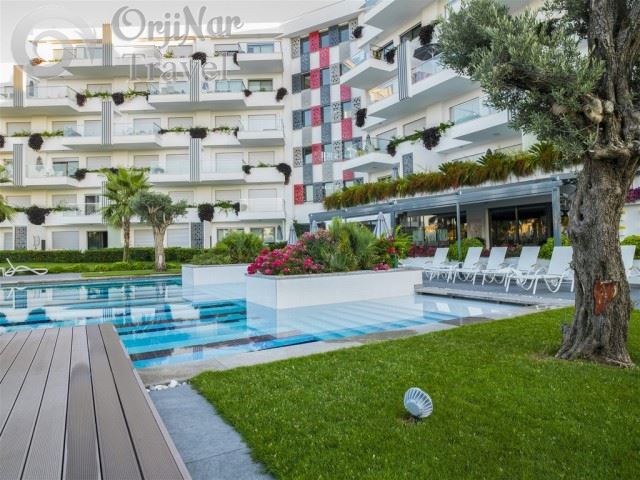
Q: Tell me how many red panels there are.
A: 9